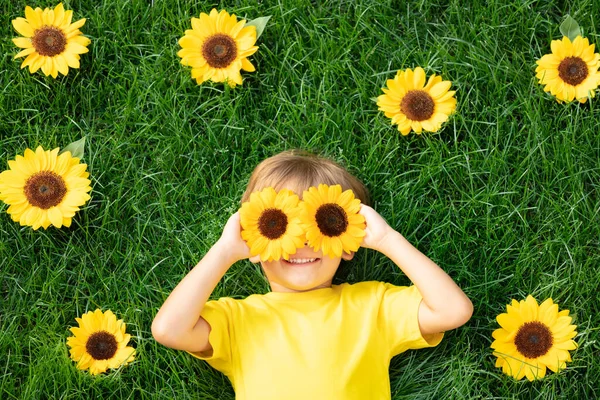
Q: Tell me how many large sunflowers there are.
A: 9